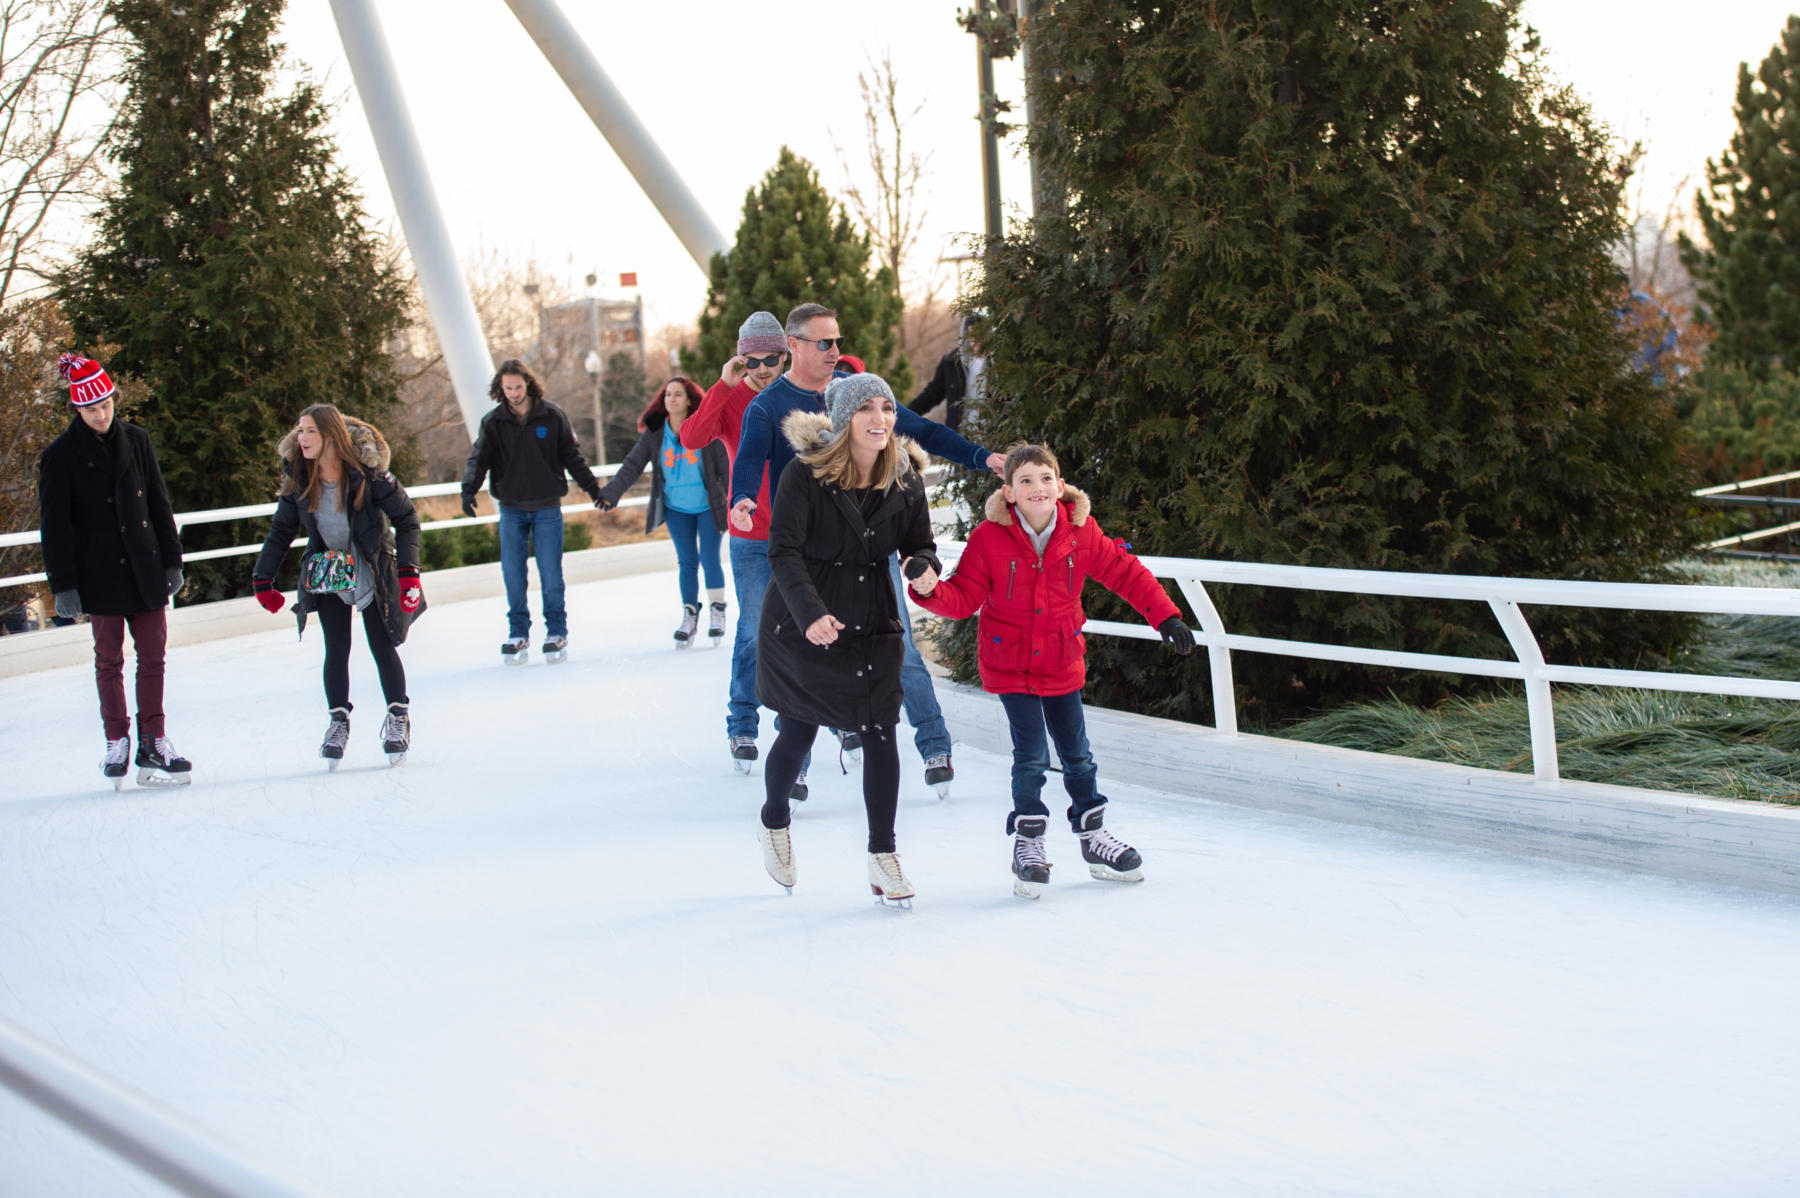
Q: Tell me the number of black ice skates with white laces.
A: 14